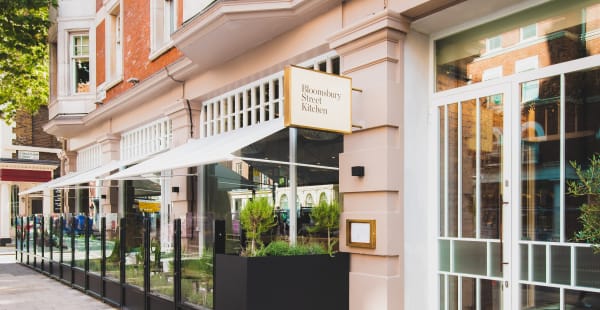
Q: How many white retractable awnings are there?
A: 3